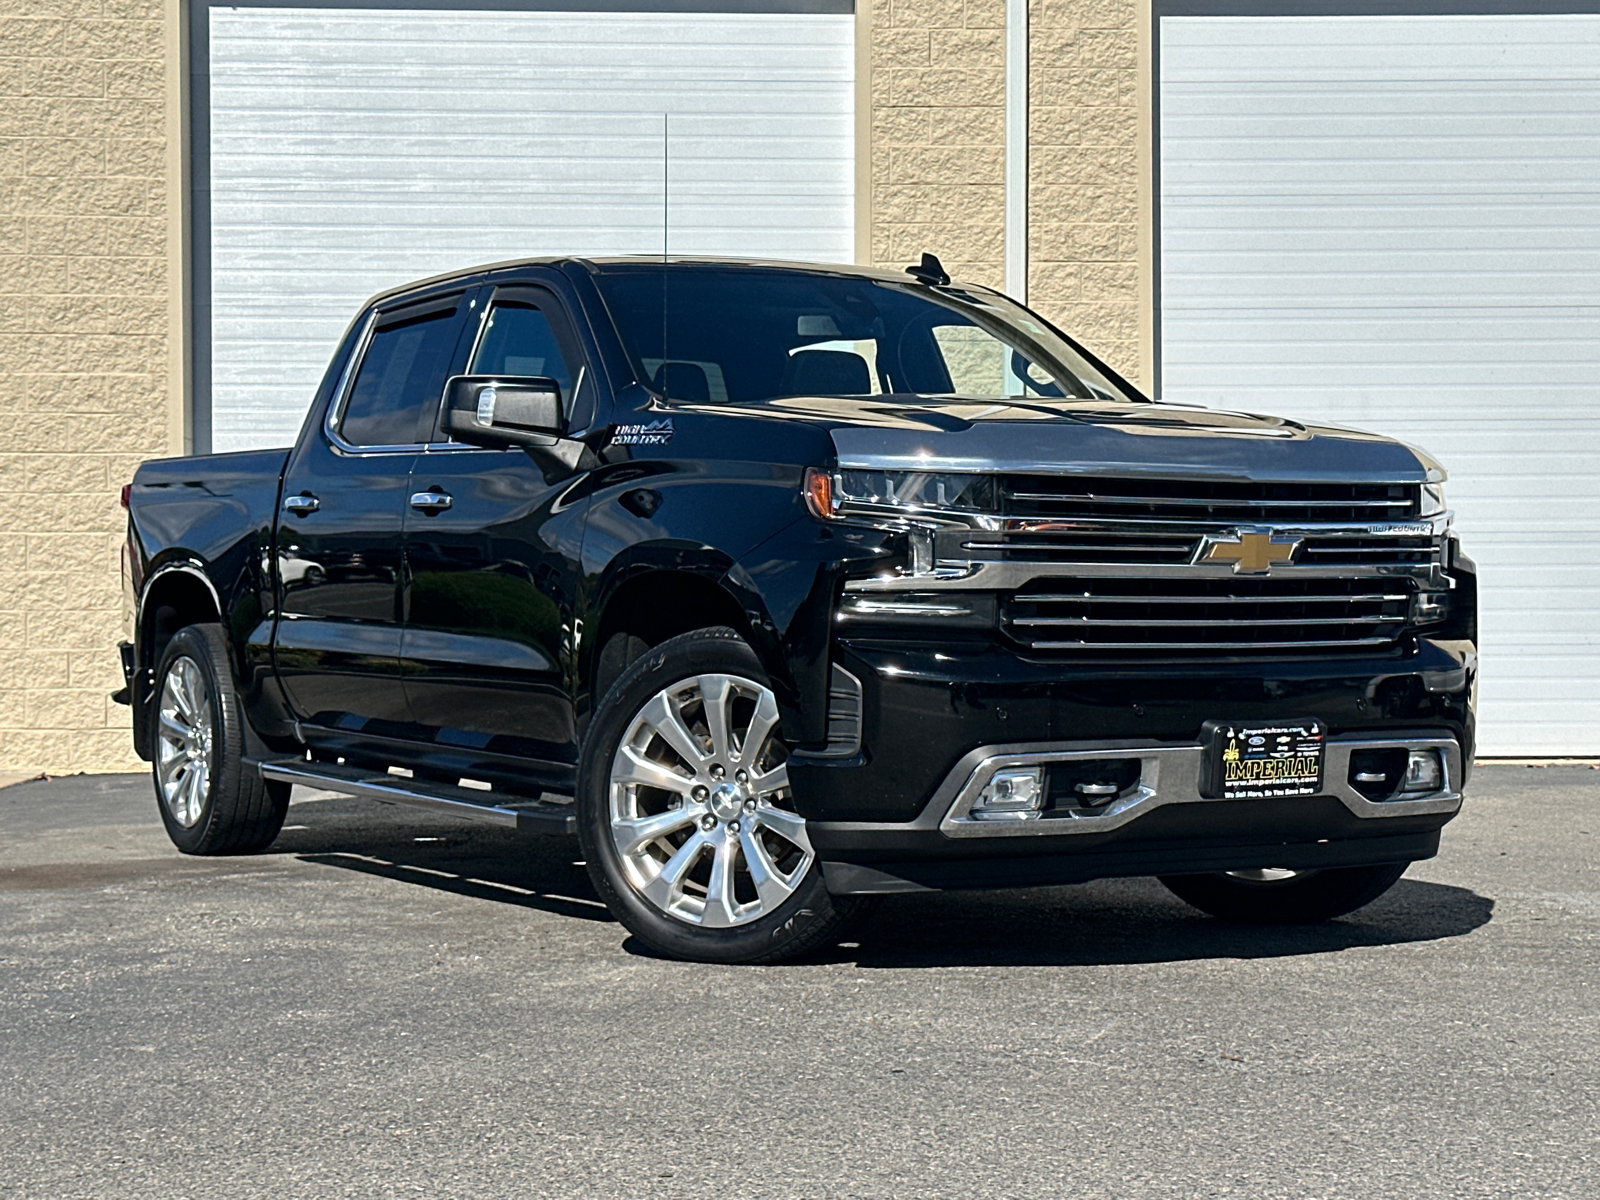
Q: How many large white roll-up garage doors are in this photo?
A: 2